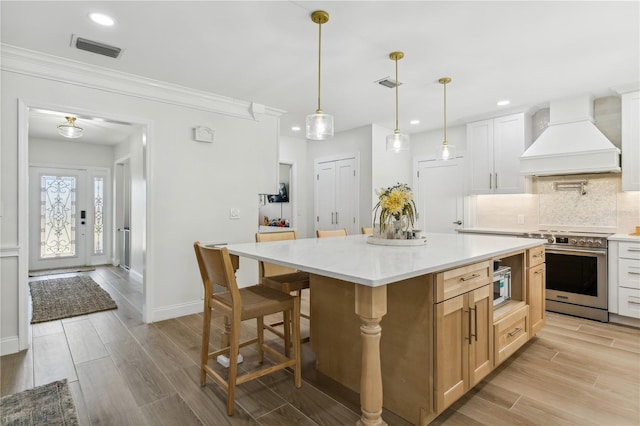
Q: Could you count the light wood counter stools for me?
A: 4